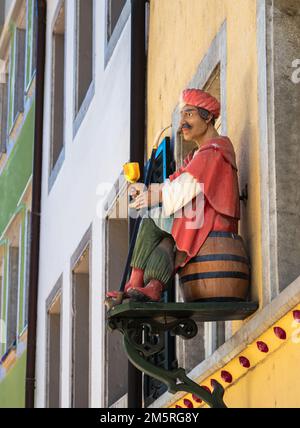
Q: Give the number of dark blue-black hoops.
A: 4